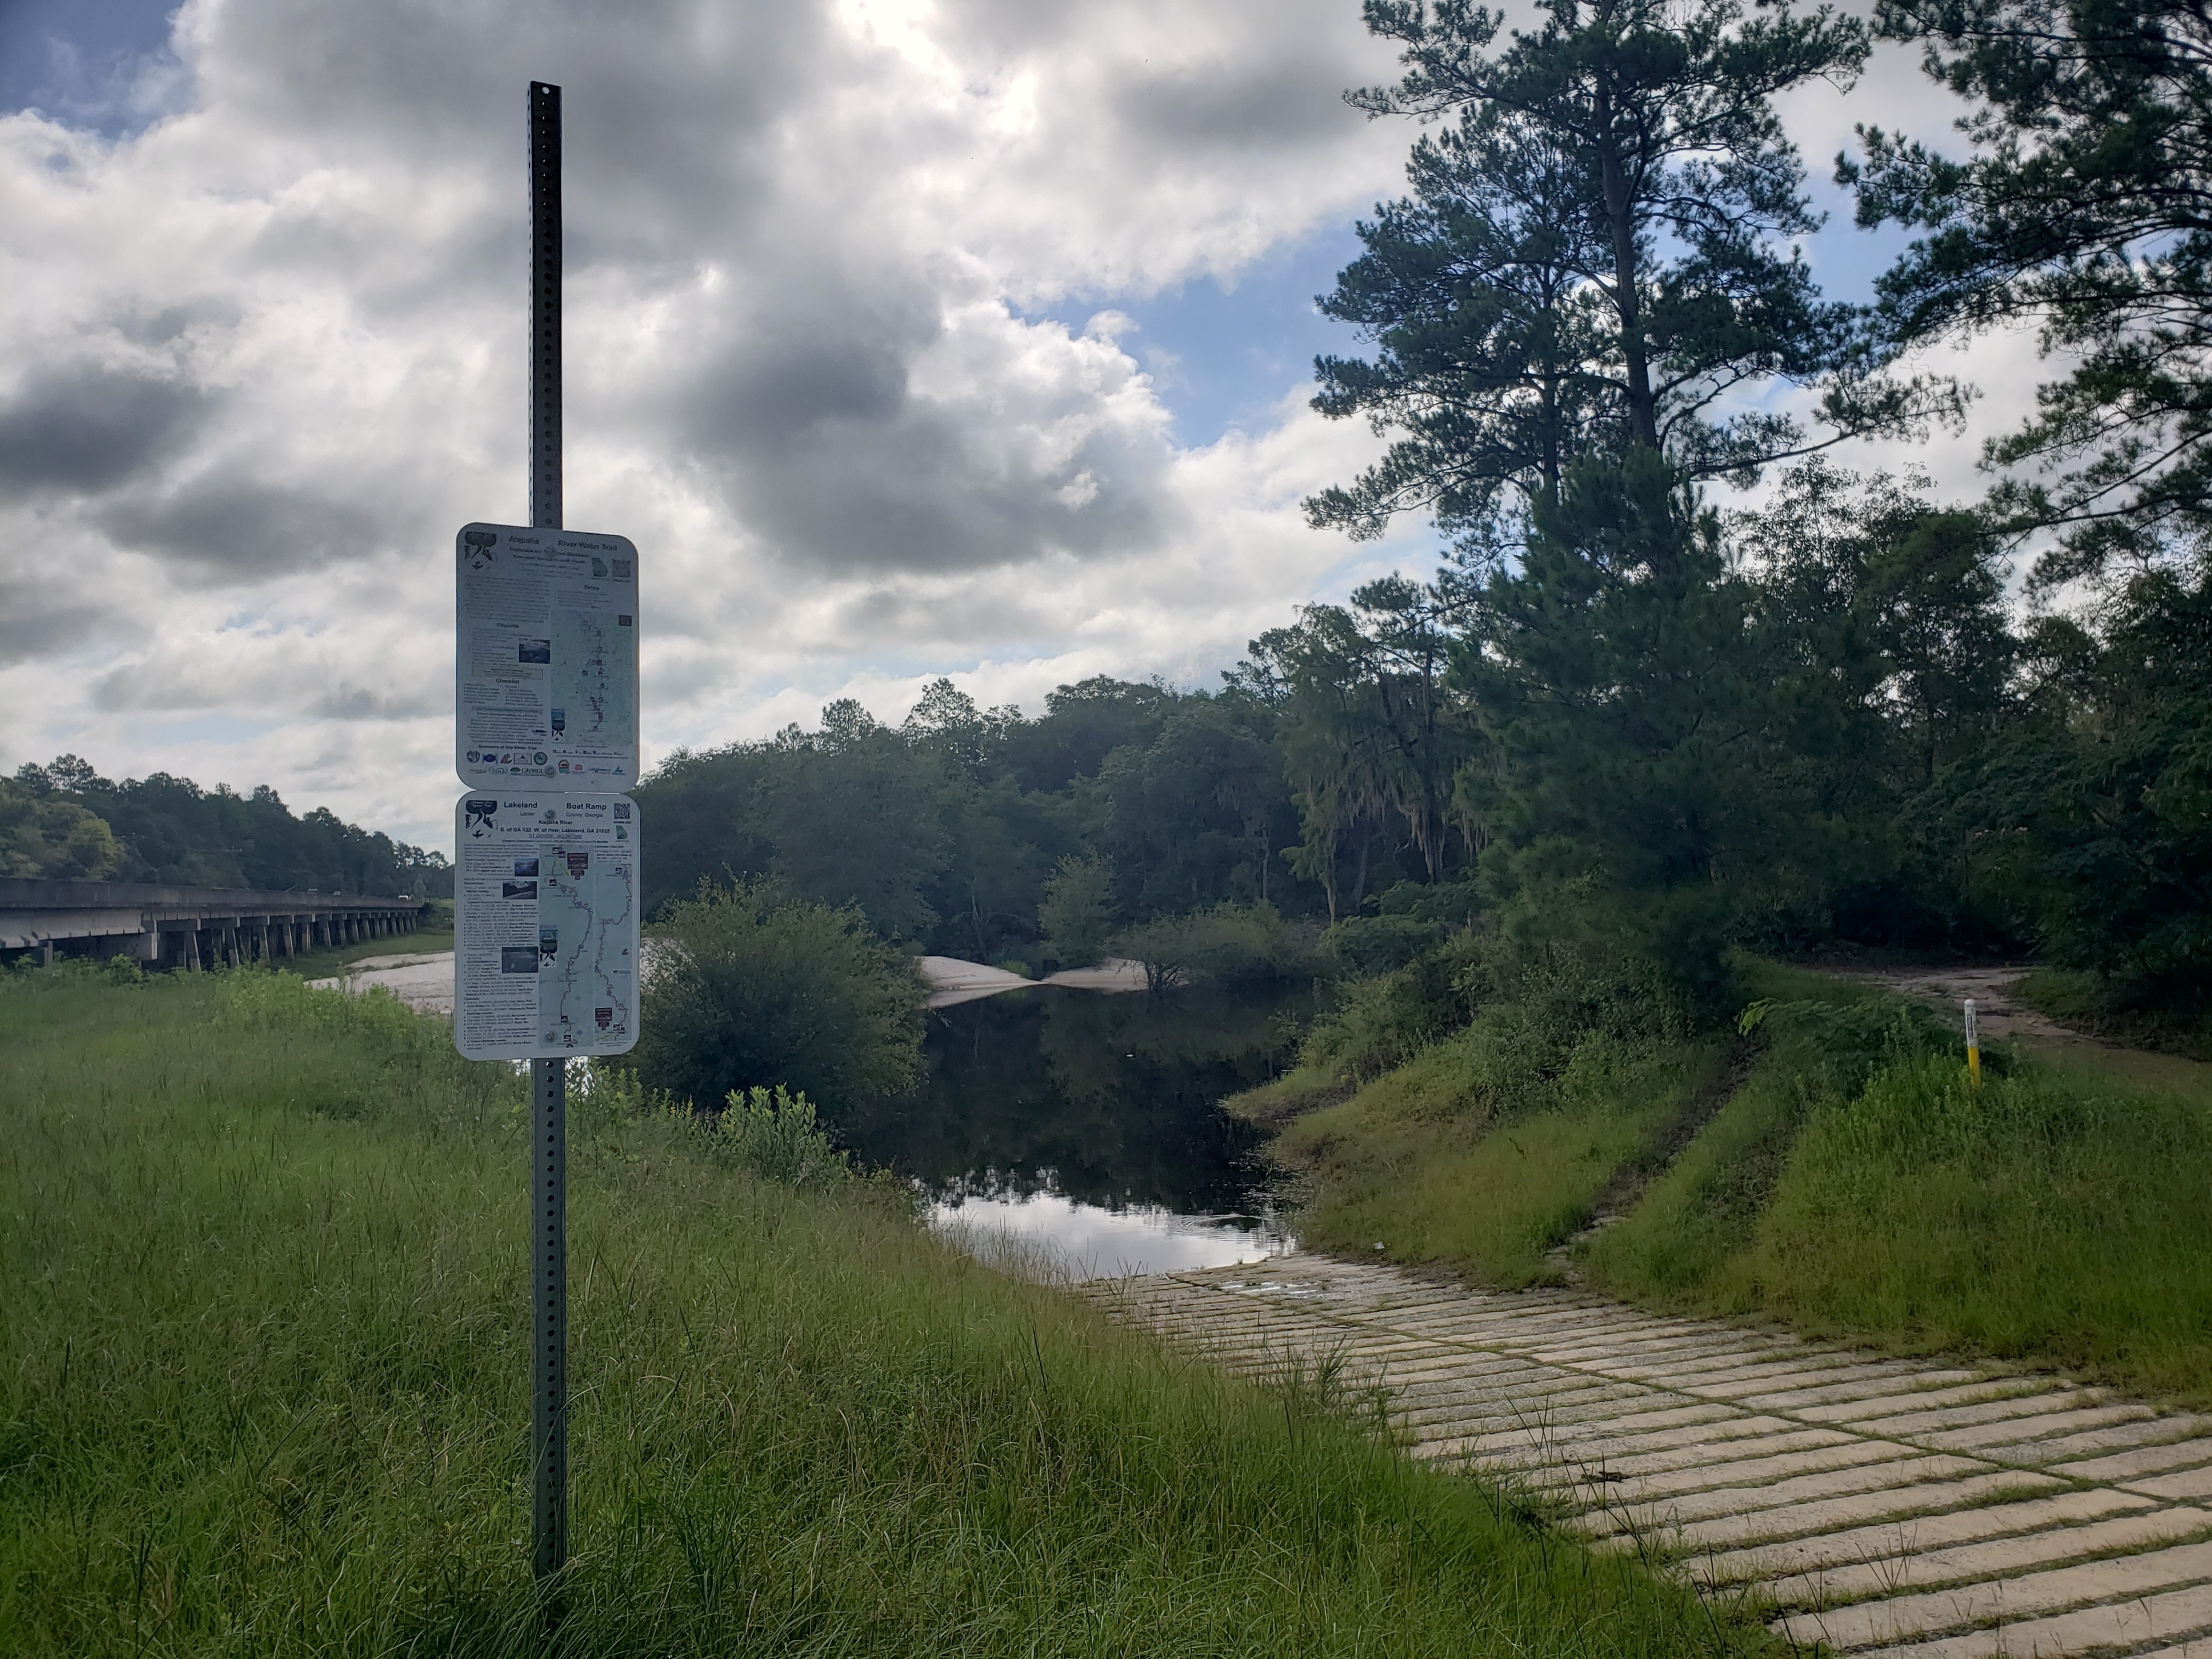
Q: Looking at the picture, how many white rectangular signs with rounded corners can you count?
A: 2